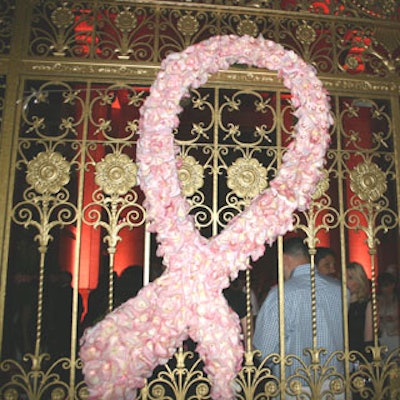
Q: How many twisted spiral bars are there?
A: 5